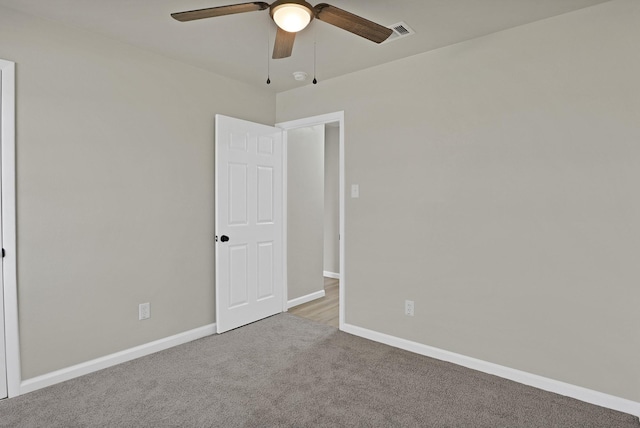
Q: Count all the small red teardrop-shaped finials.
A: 0